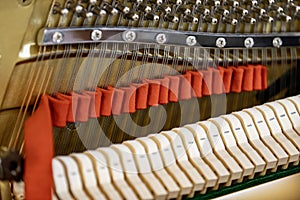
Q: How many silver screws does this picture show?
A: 8